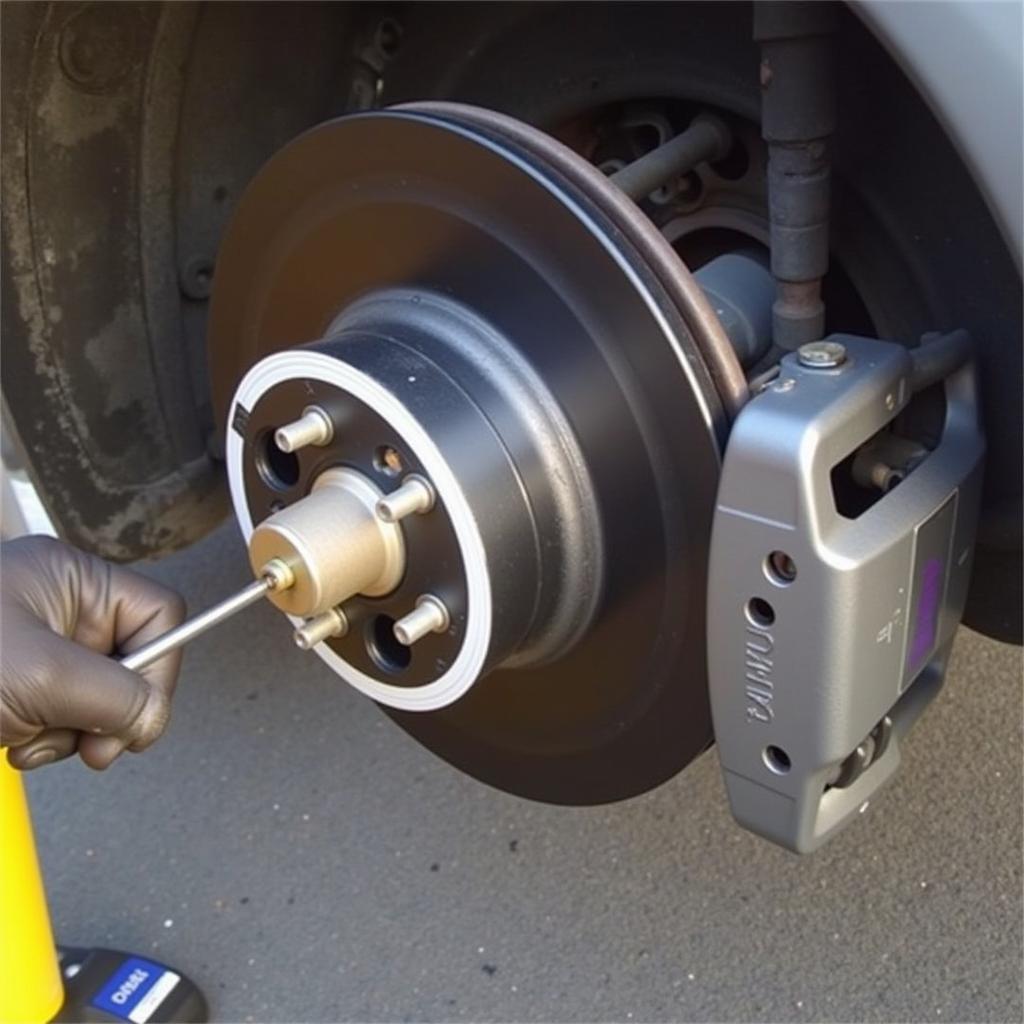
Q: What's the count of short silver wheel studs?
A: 4